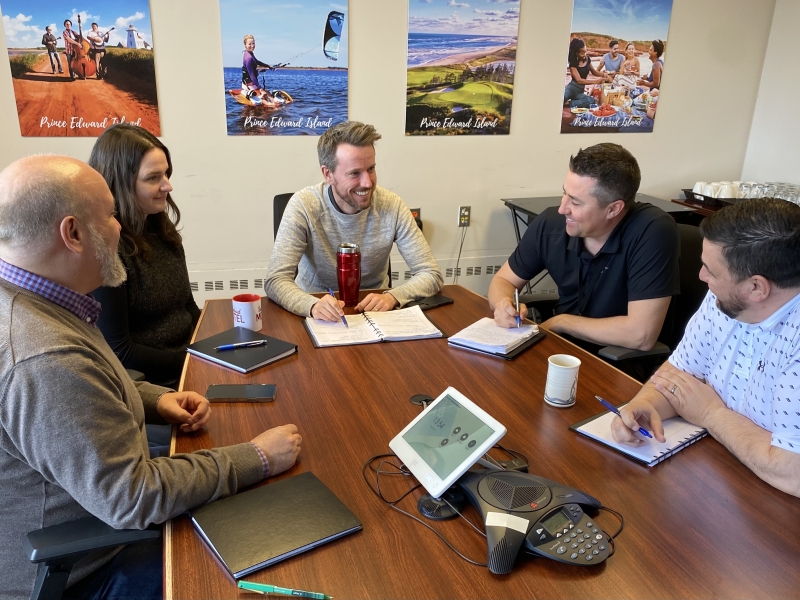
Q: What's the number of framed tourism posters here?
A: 4